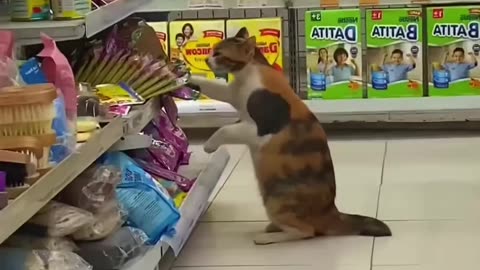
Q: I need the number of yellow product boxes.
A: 3